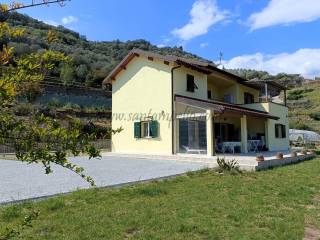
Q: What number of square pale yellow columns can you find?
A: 2